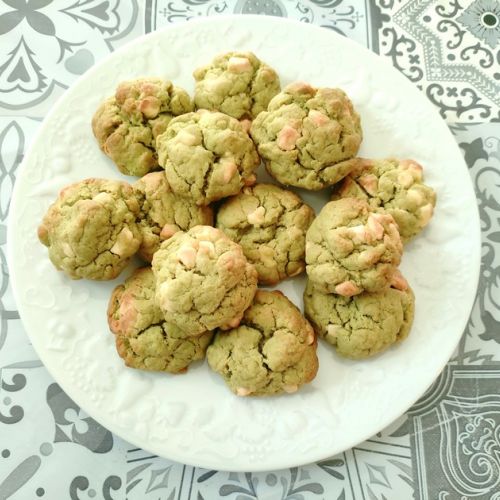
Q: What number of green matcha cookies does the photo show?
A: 13